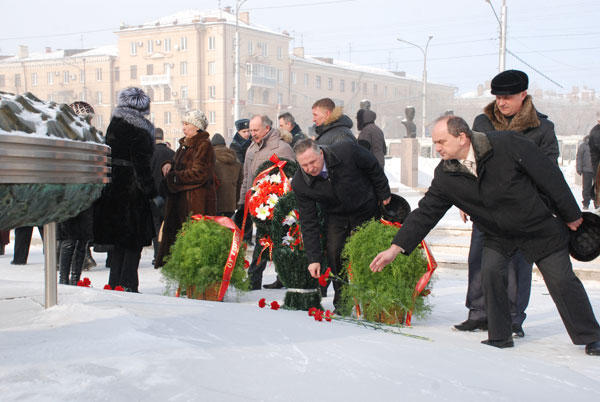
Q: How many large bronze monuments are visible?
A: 1